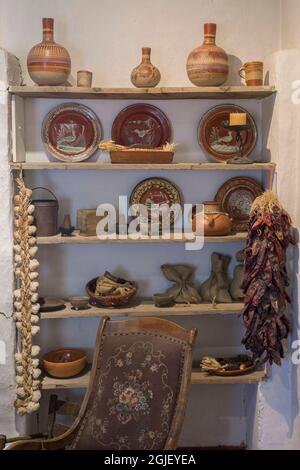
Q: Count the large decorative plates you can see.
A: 5